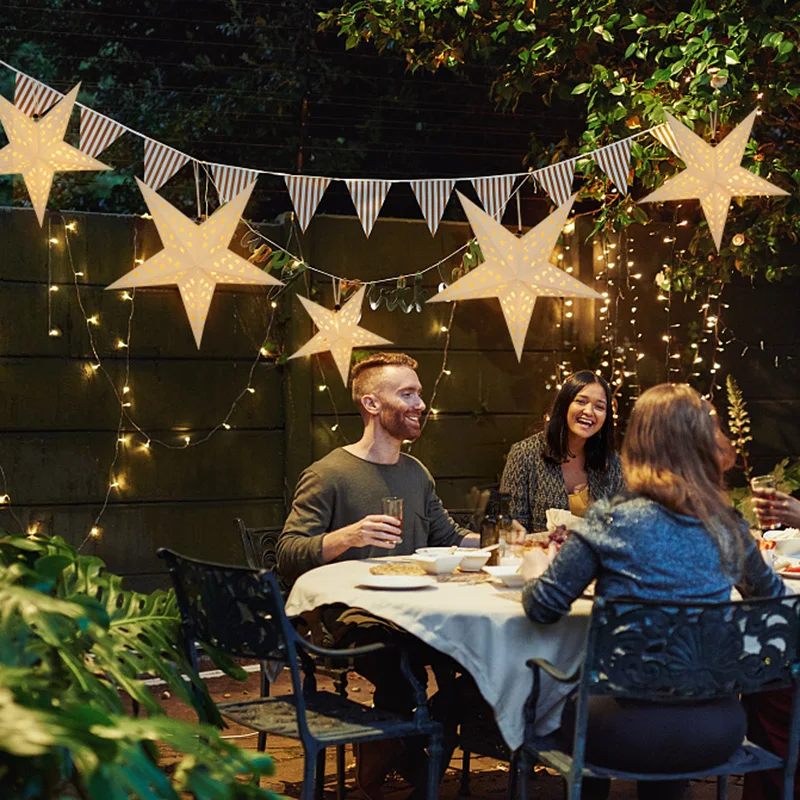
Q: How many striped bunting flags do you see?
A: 11